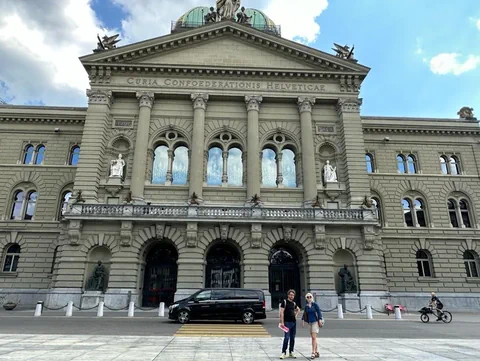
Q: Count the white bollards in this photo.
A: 8